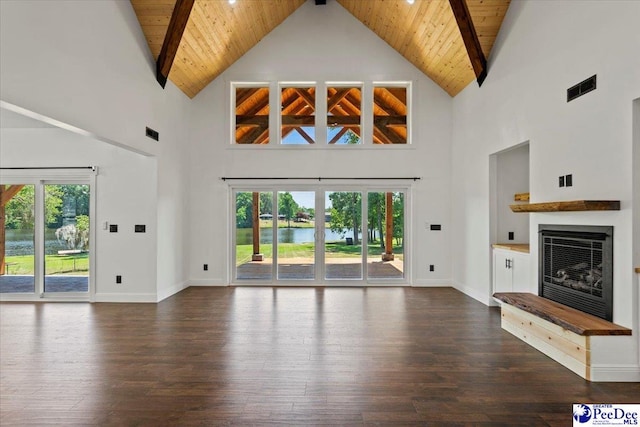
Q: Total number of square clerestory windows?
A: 4